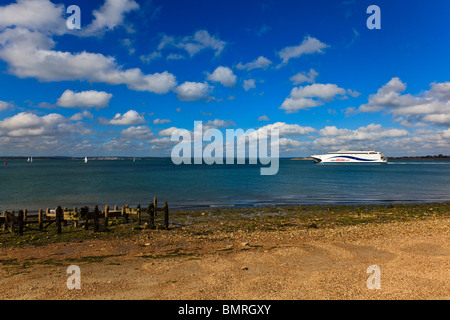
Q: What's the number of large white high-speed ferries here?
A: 1